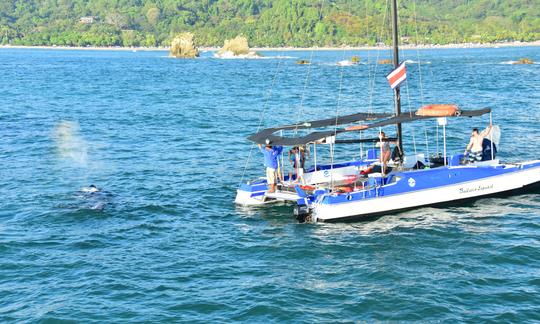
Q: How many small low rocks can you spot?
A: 4